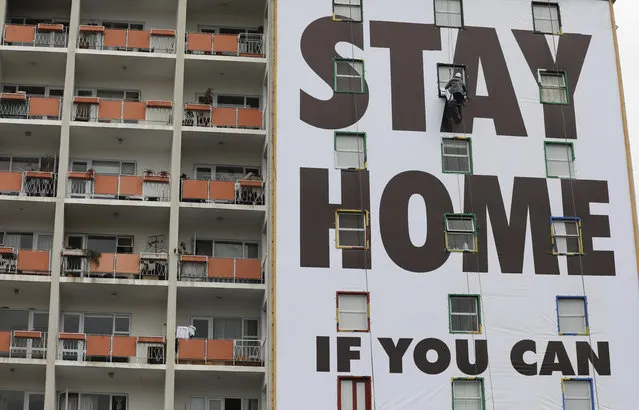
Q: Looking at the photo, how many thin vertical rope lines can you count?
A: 4